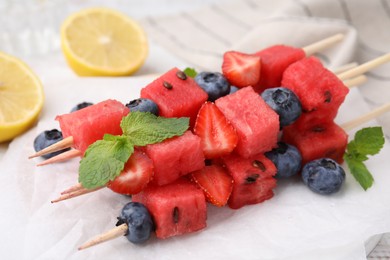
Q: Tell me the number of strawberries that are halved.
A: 4